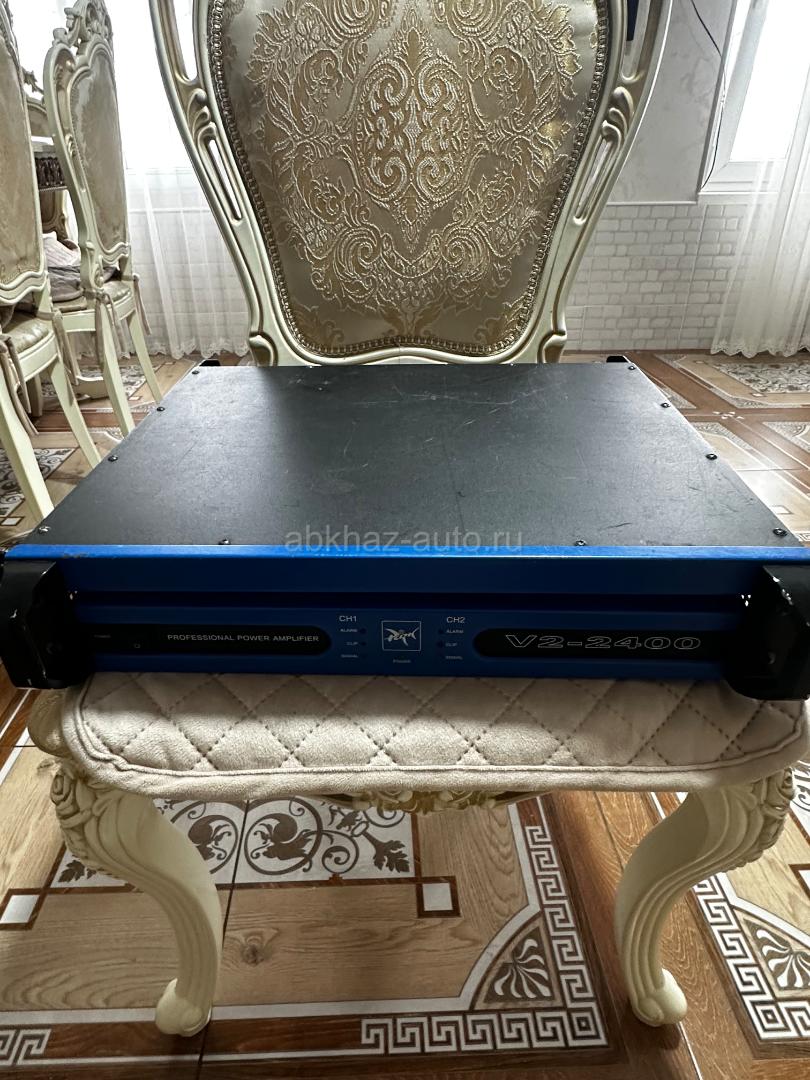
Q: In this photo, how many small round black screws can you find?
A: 10